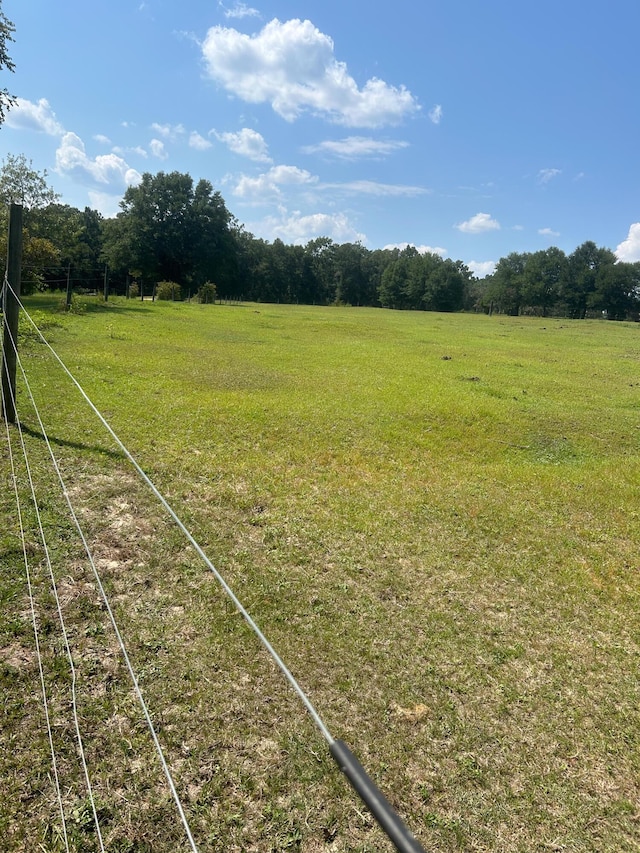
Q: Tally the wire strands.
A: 4